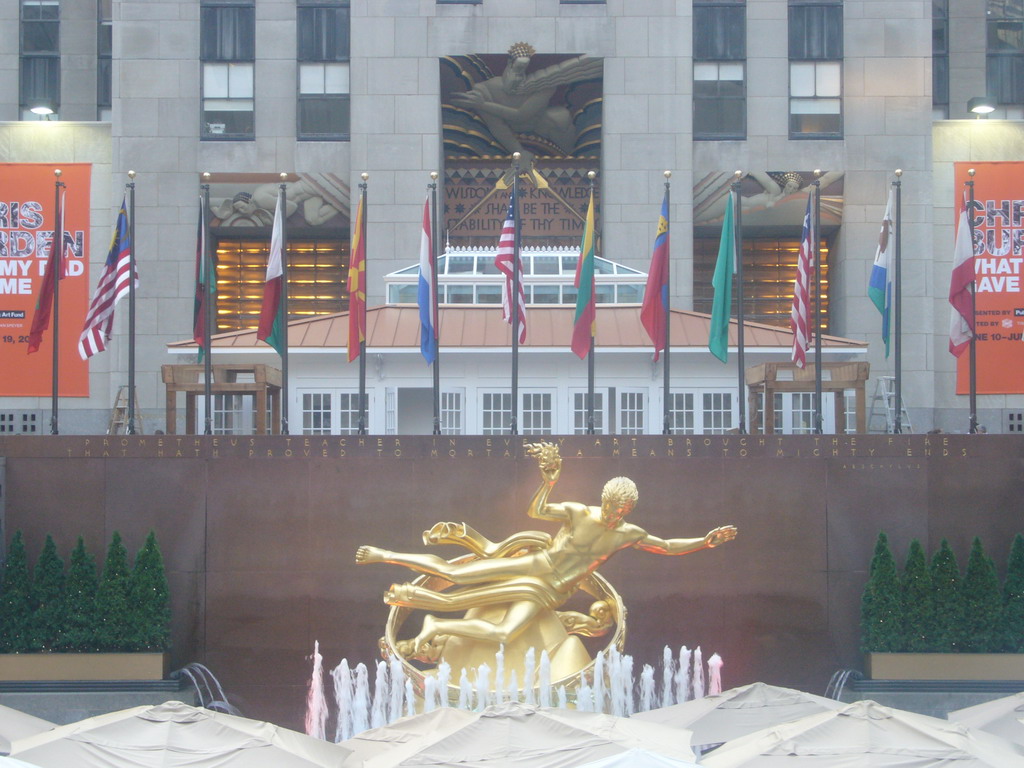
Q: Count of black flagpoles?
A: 13